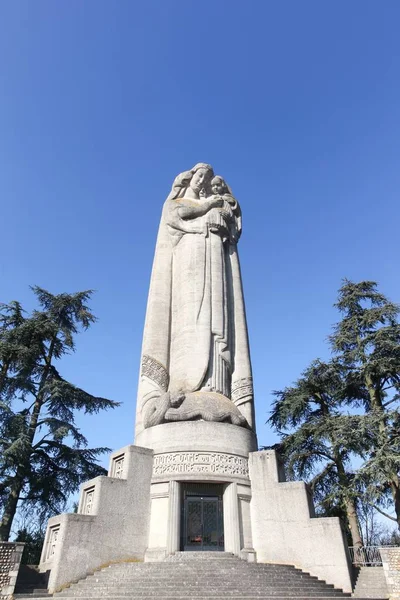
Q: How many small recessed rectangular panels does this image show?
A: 3